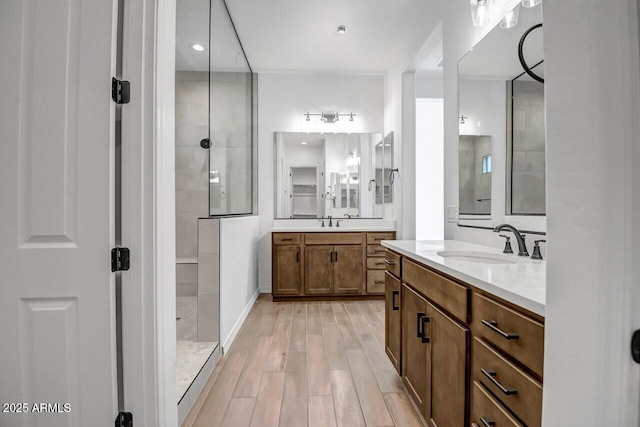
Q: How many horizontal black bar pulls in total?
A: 9